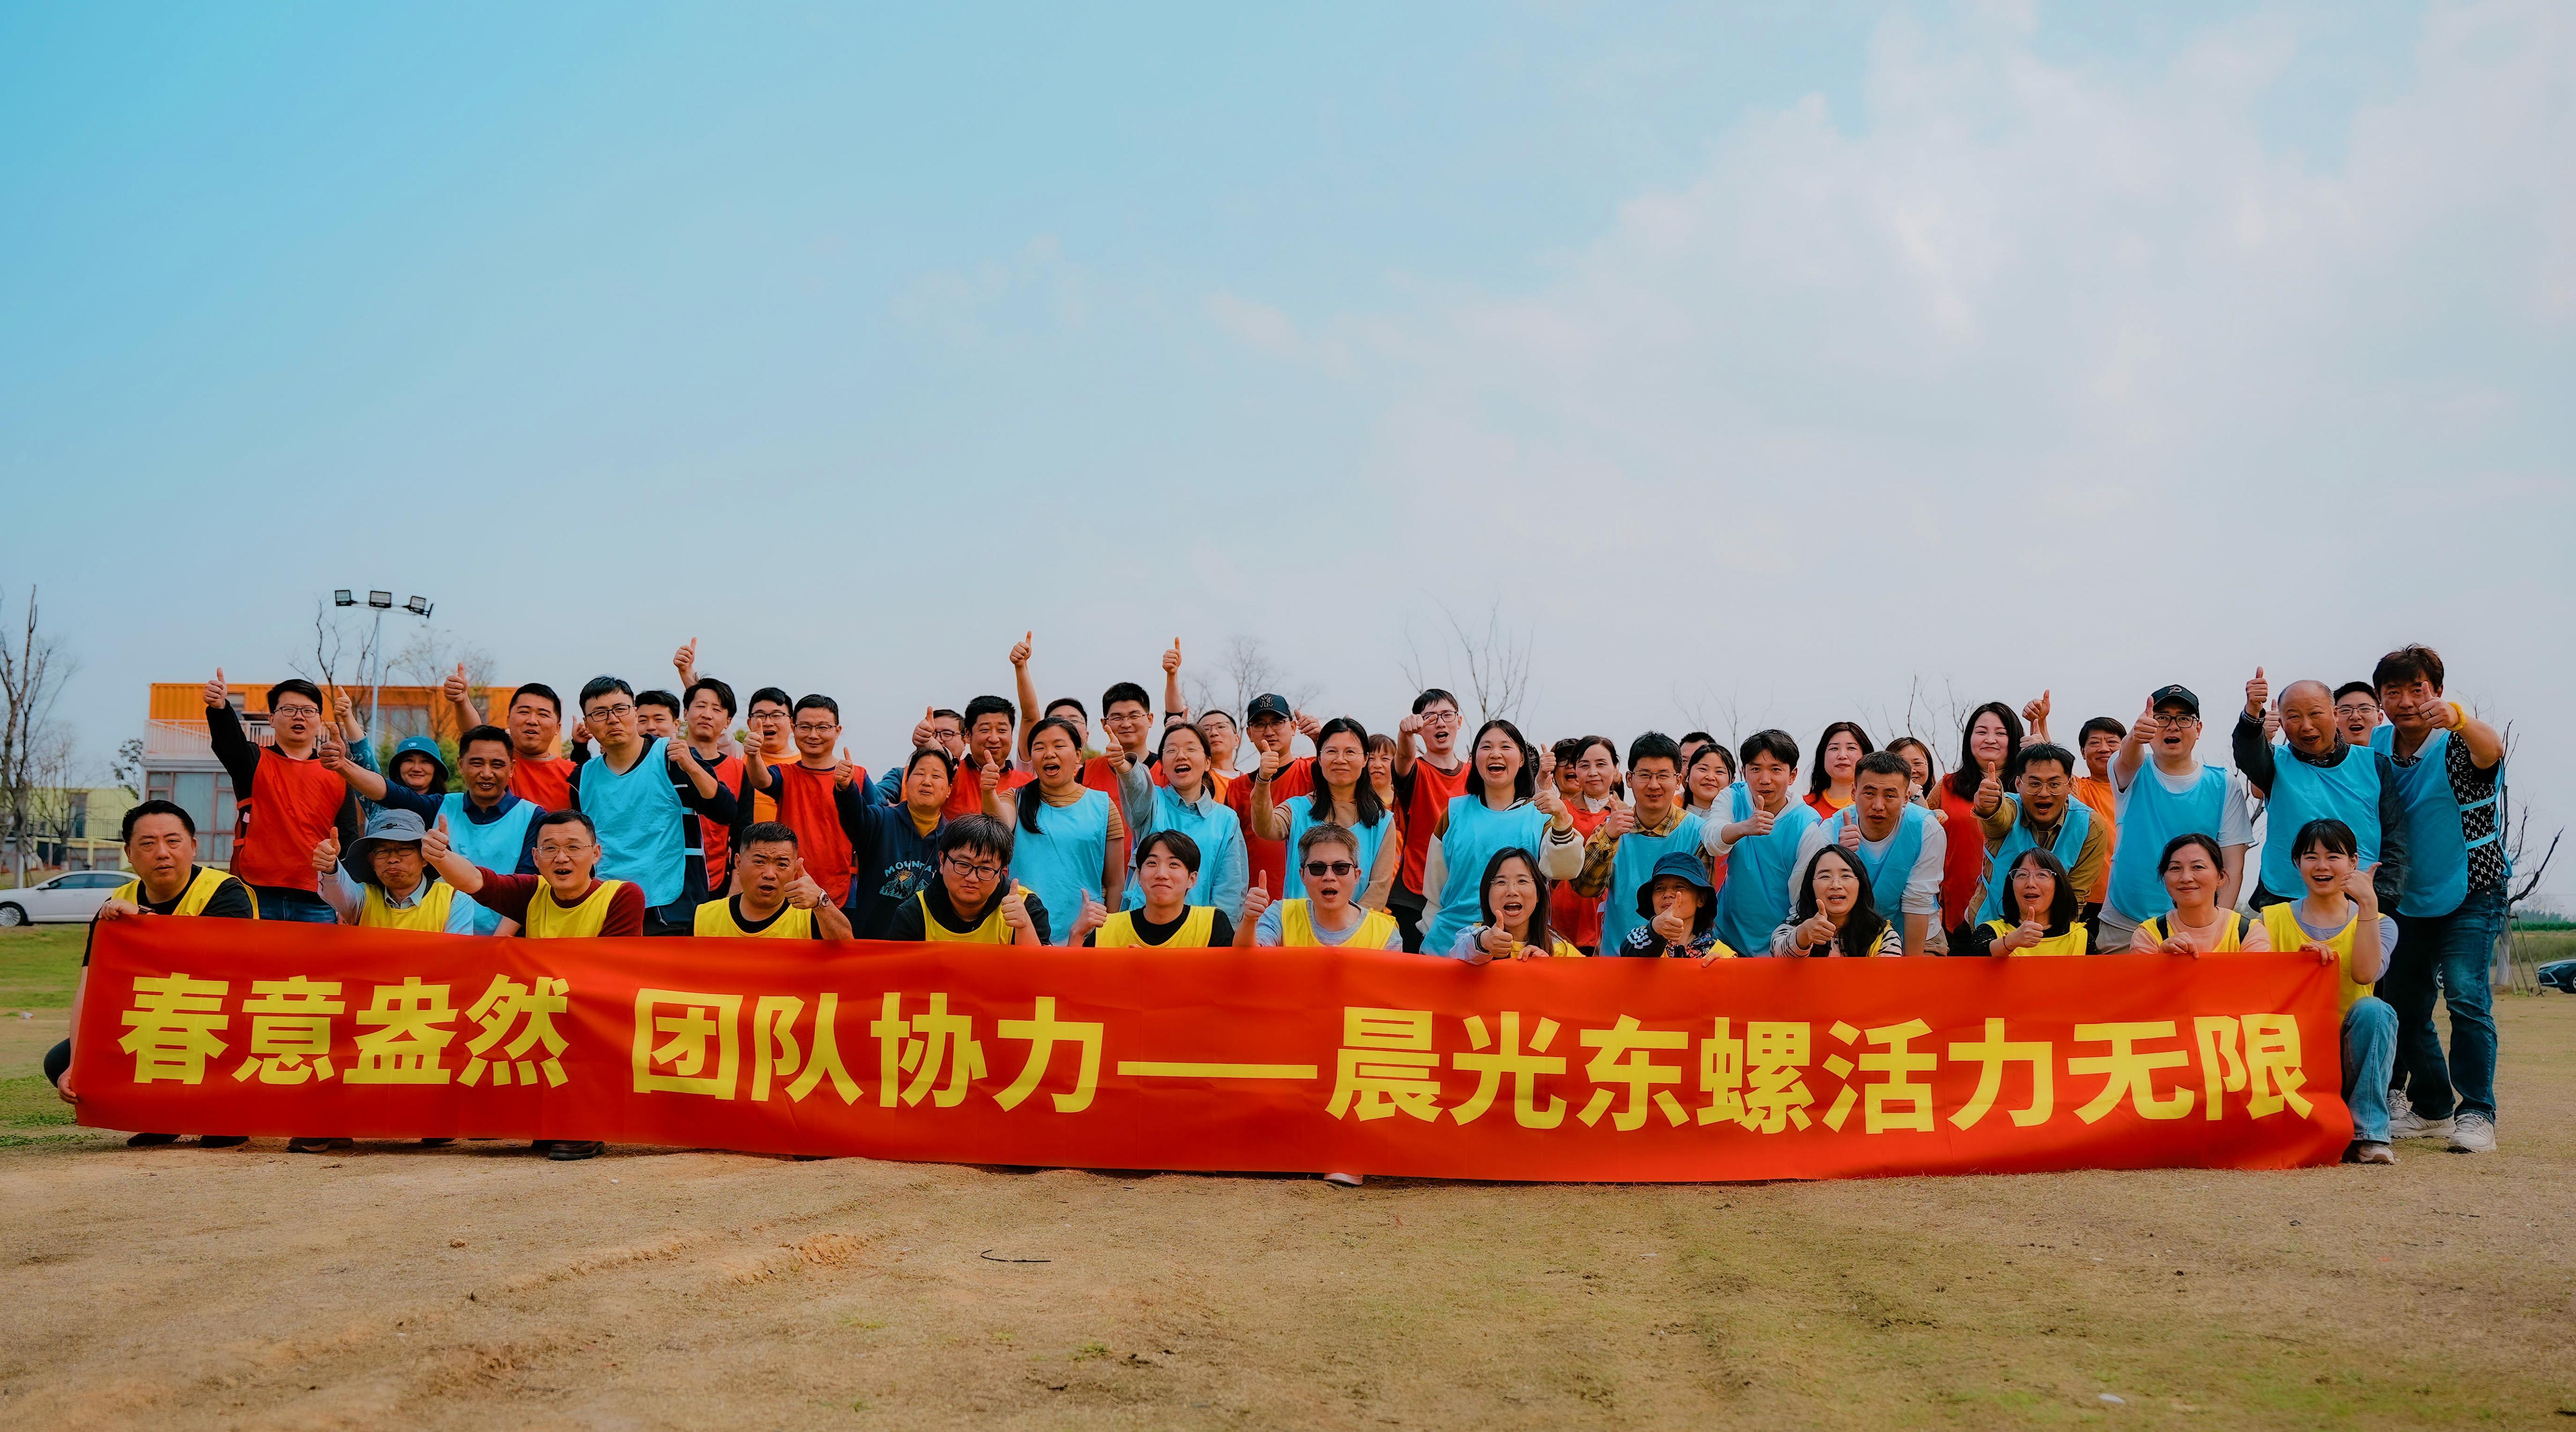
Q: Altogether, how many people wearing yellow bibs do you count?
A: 13